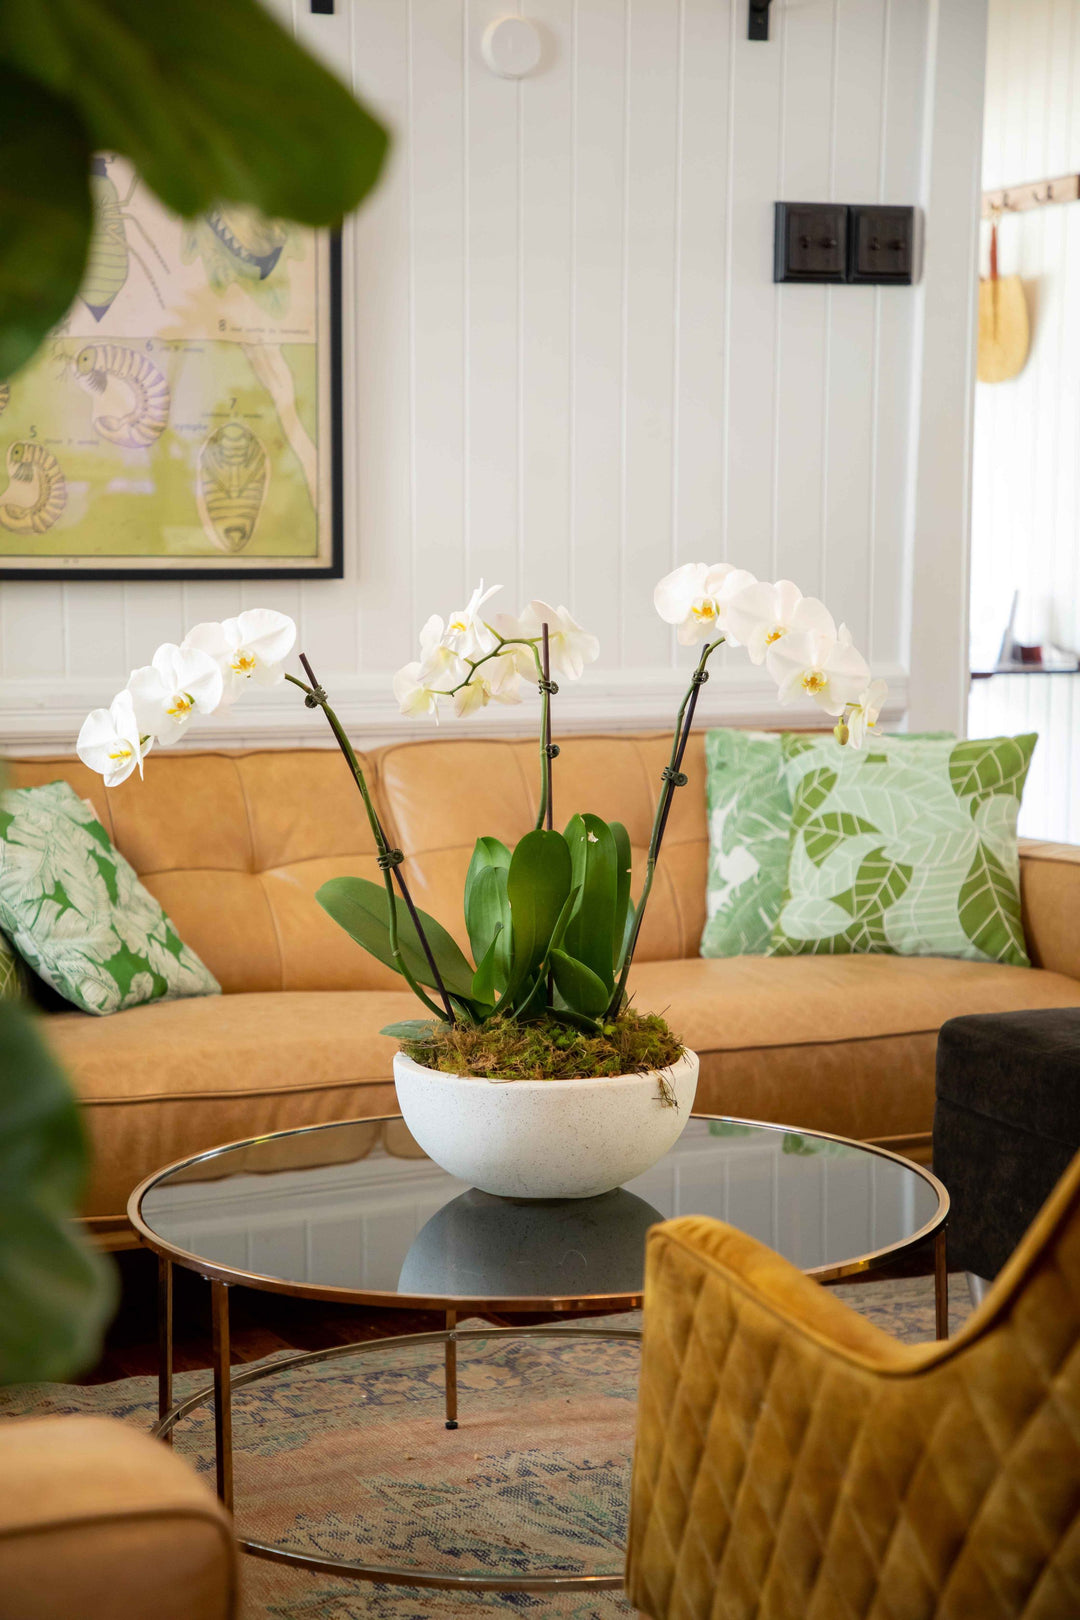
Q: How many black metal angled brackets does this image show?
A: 2